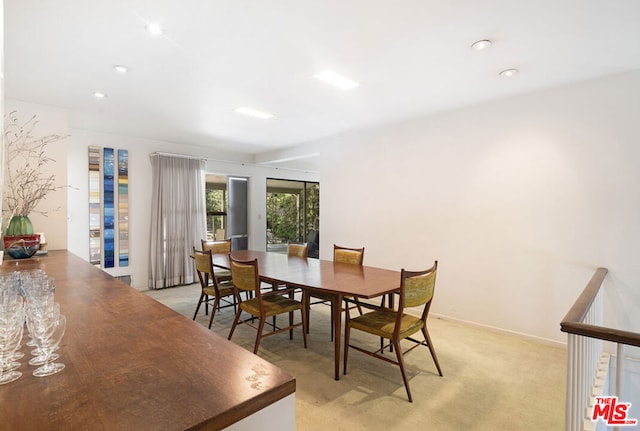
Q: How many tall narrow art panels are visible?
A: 3